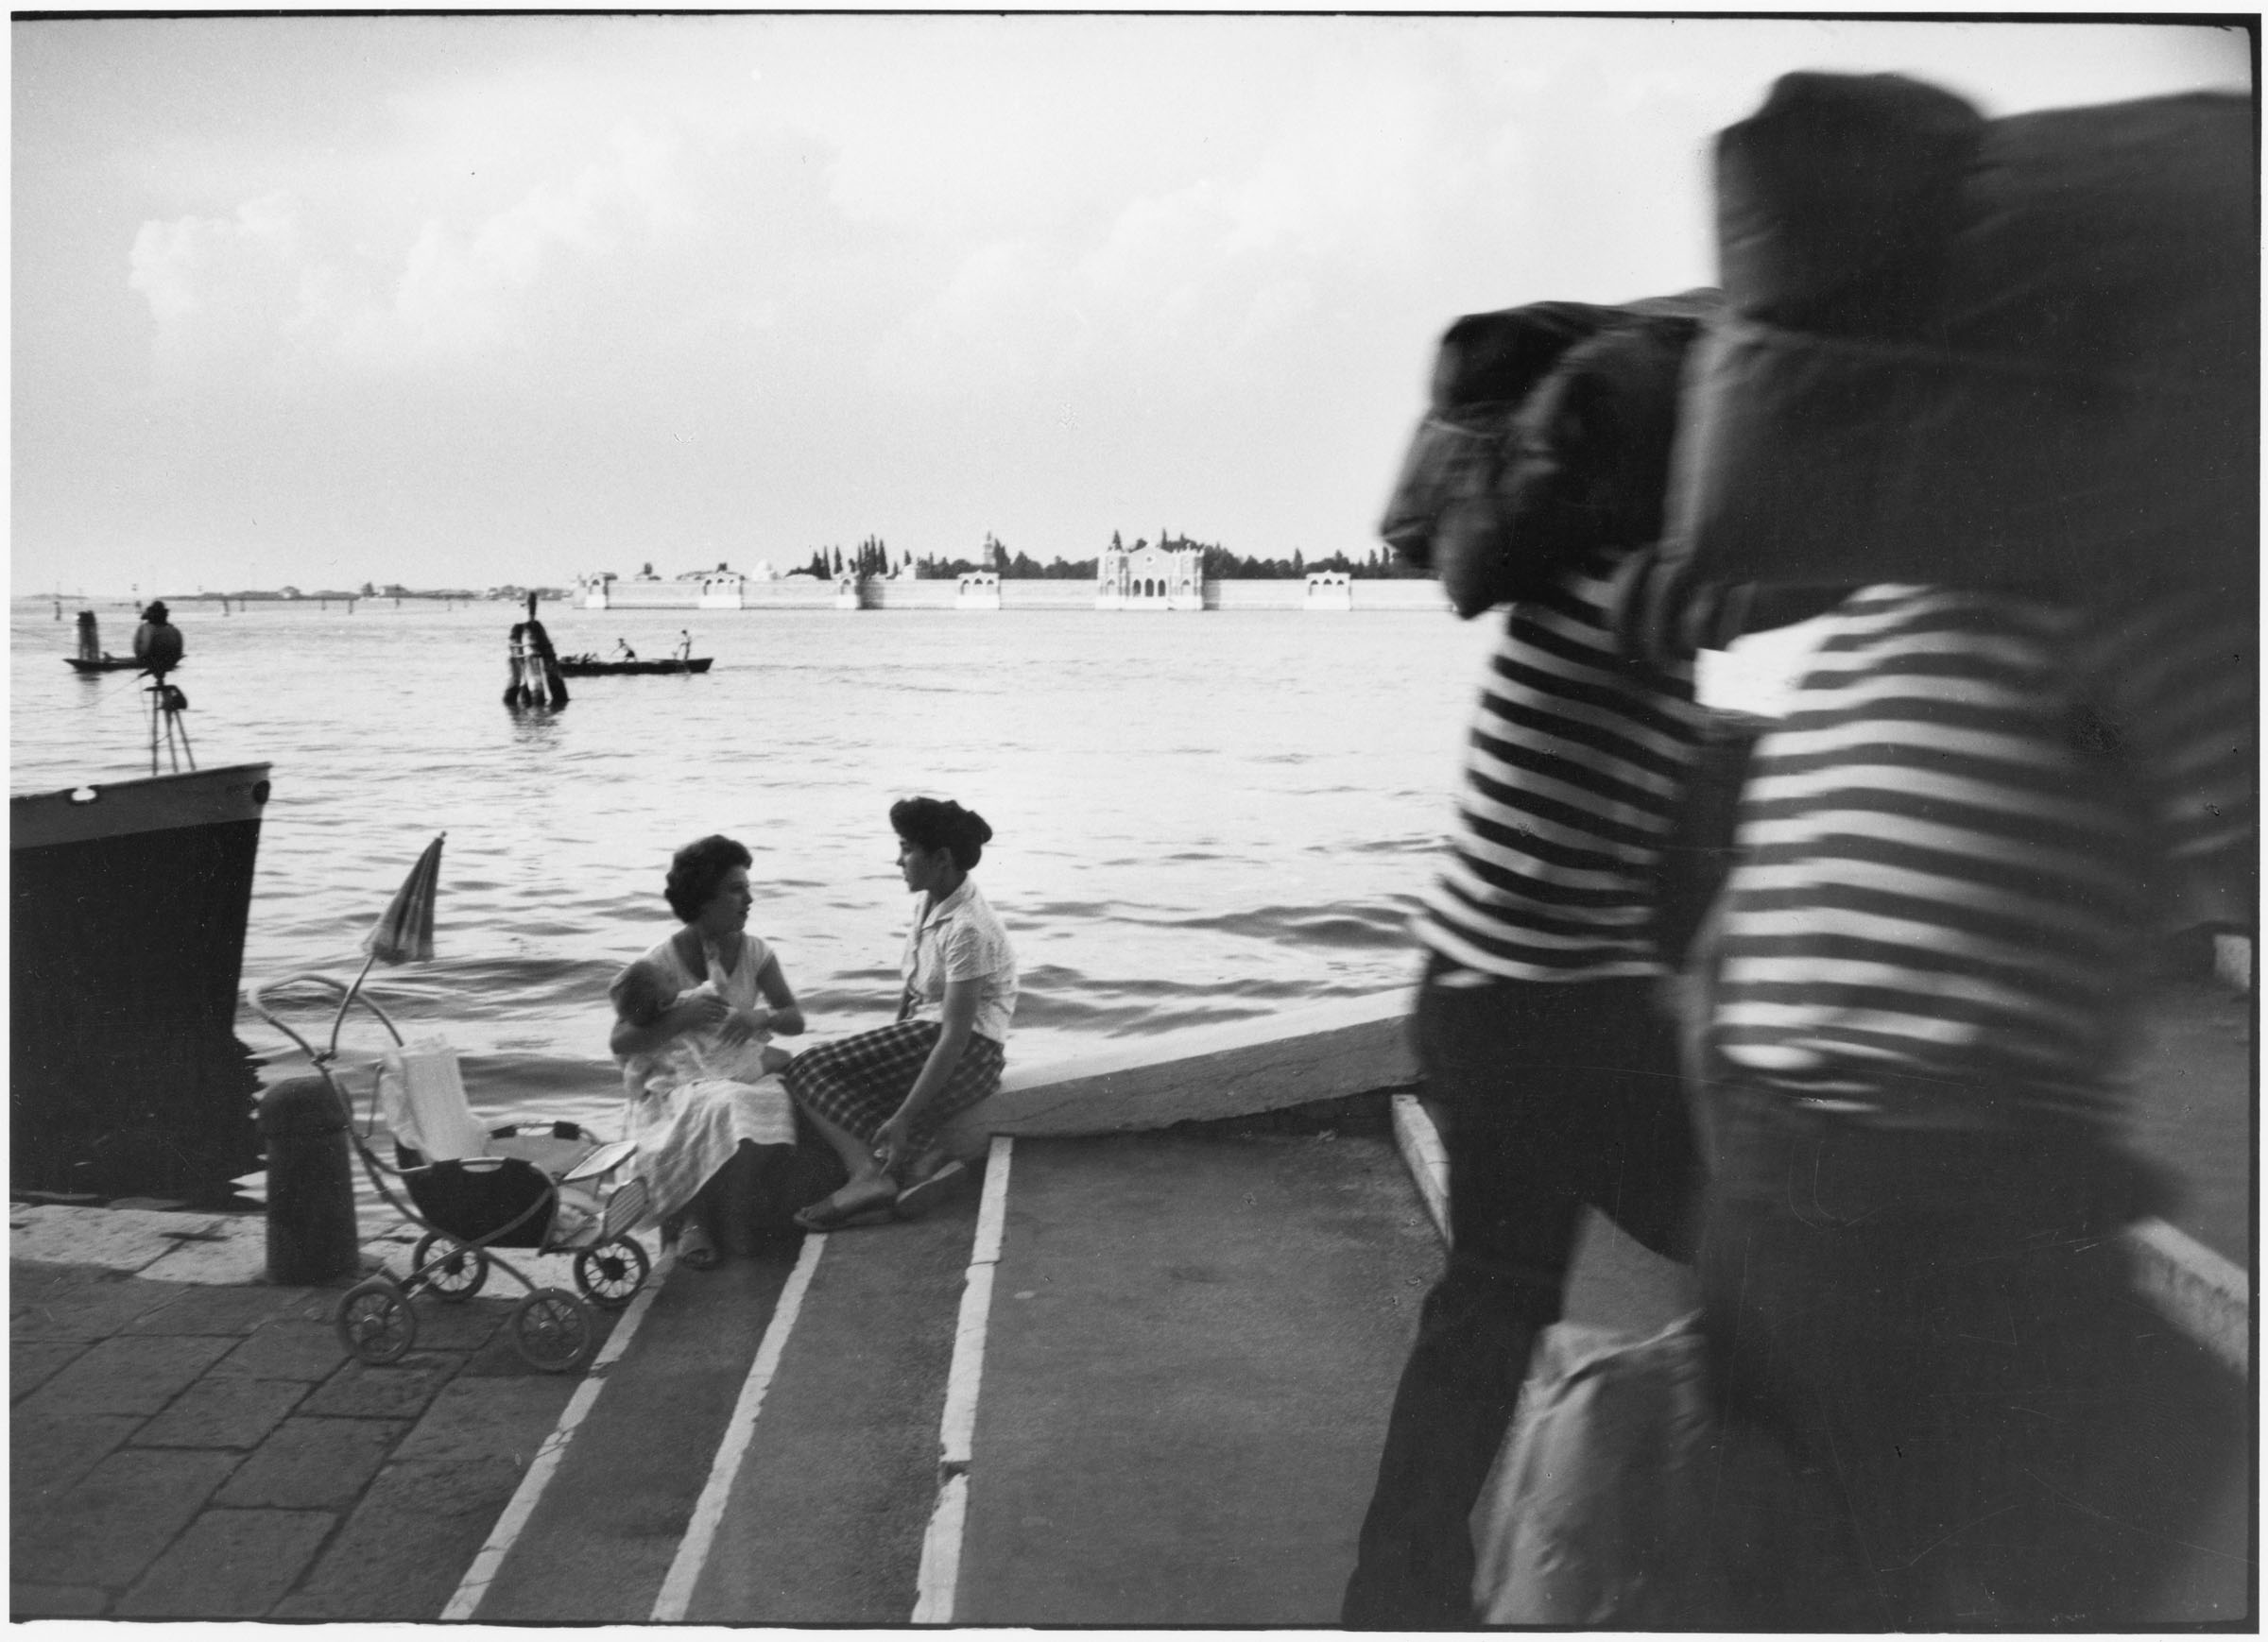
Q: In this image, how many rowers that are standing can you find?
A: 2